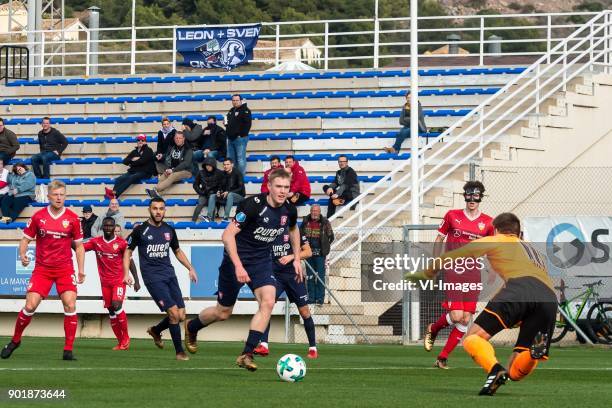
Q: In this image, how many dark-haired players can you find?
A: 4